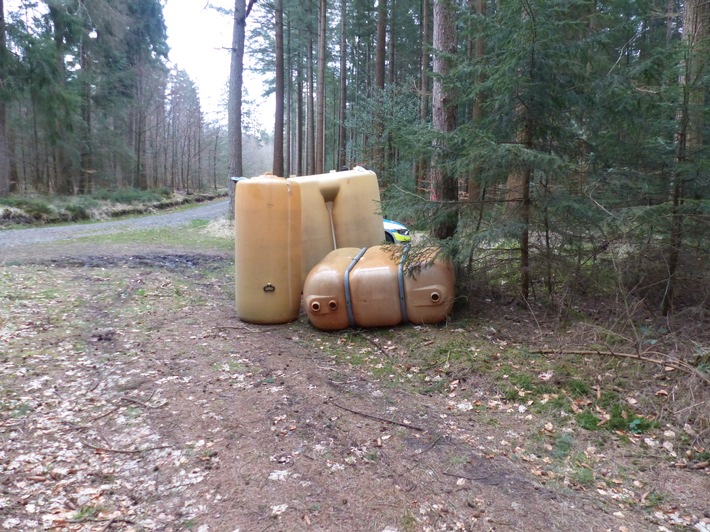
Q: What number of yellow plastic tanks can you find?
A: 3